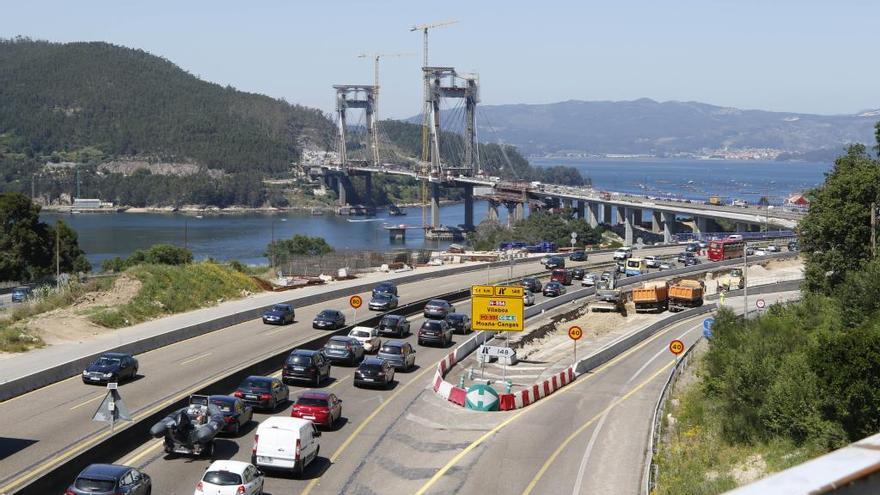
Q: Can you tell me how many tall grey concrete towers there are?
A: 2